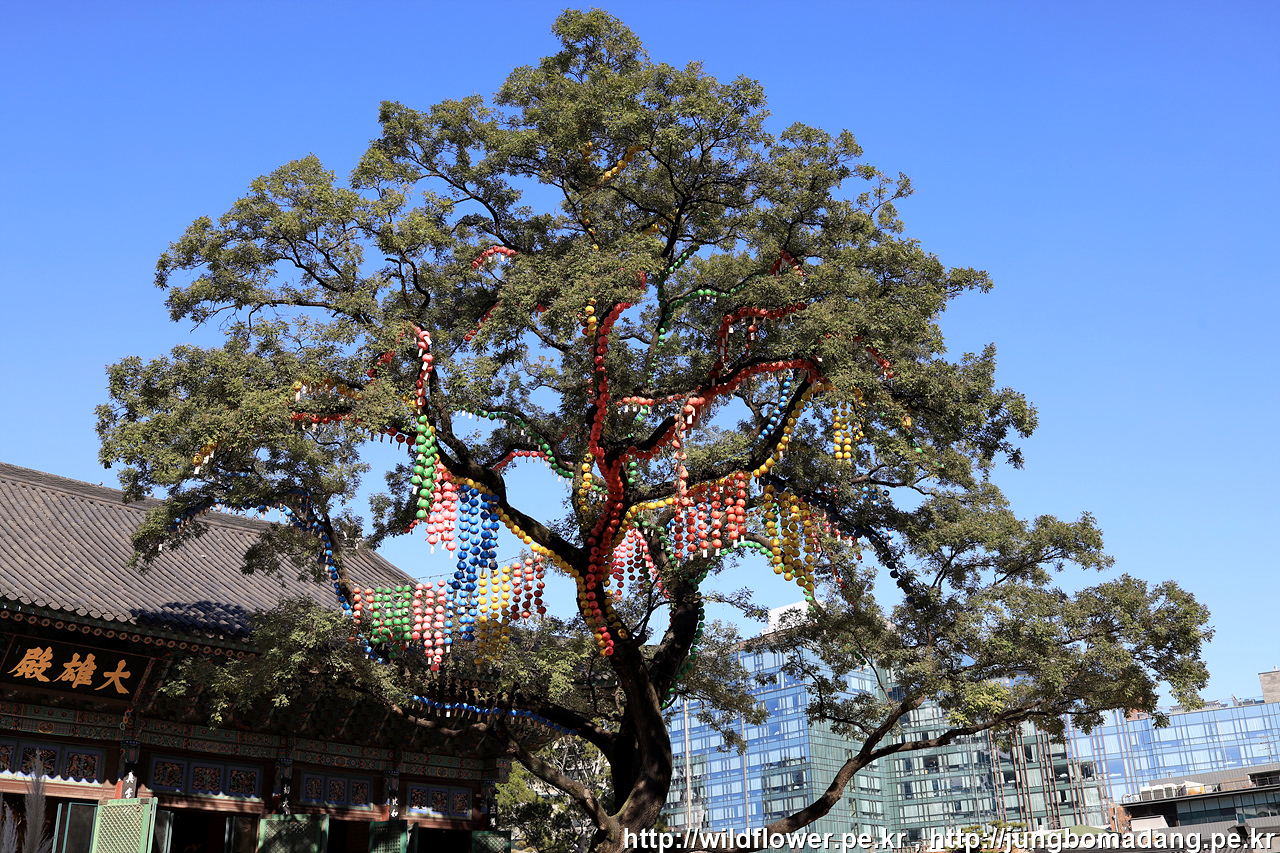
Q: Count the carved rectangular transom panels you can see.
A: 12